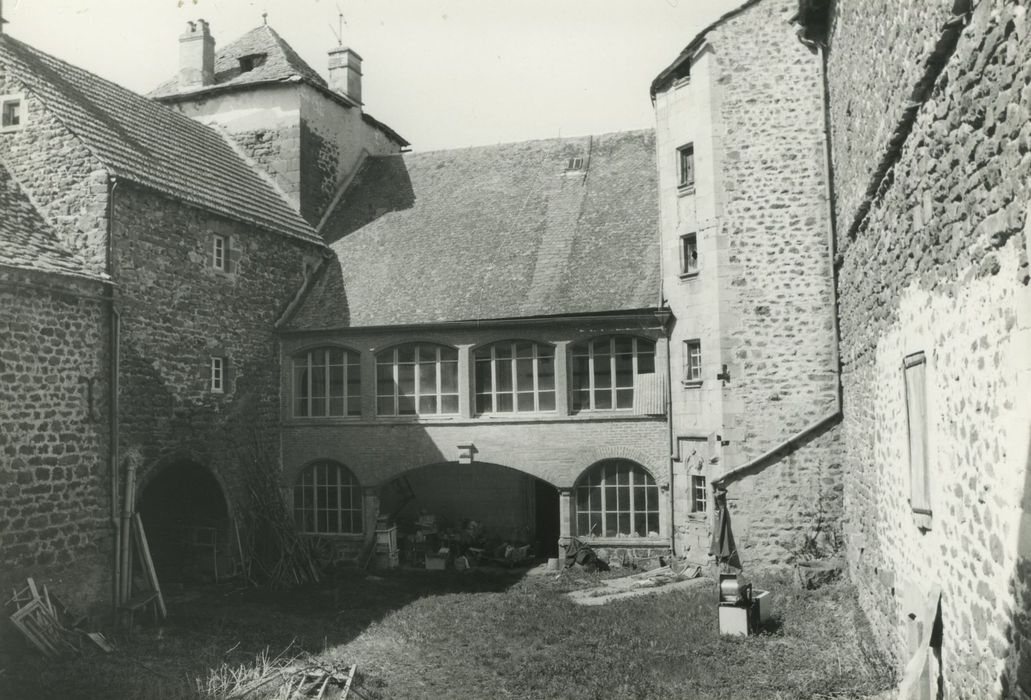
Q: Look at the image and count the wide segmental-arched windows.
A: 4